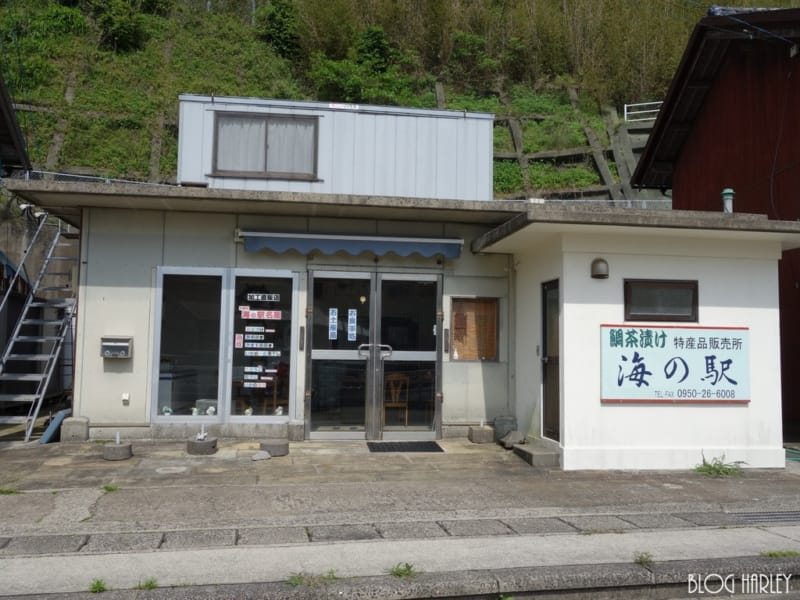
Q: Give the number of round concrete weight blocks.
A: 3